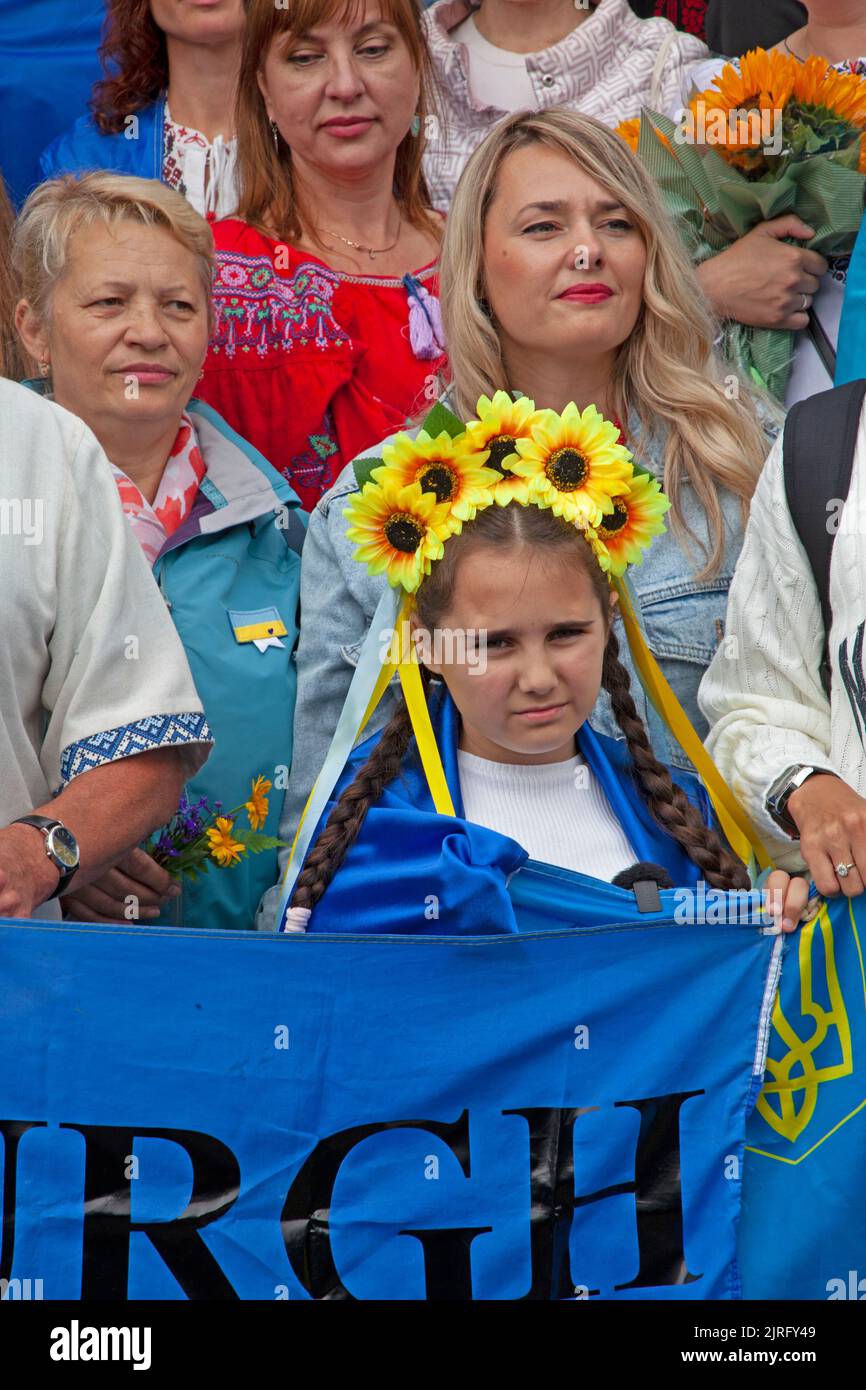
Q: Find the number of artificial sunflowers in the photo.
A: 5